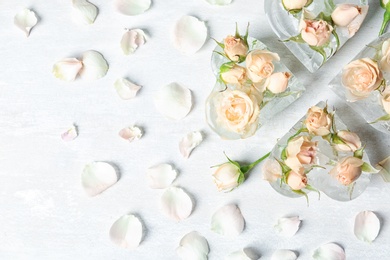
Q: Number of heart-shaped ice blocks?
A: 4